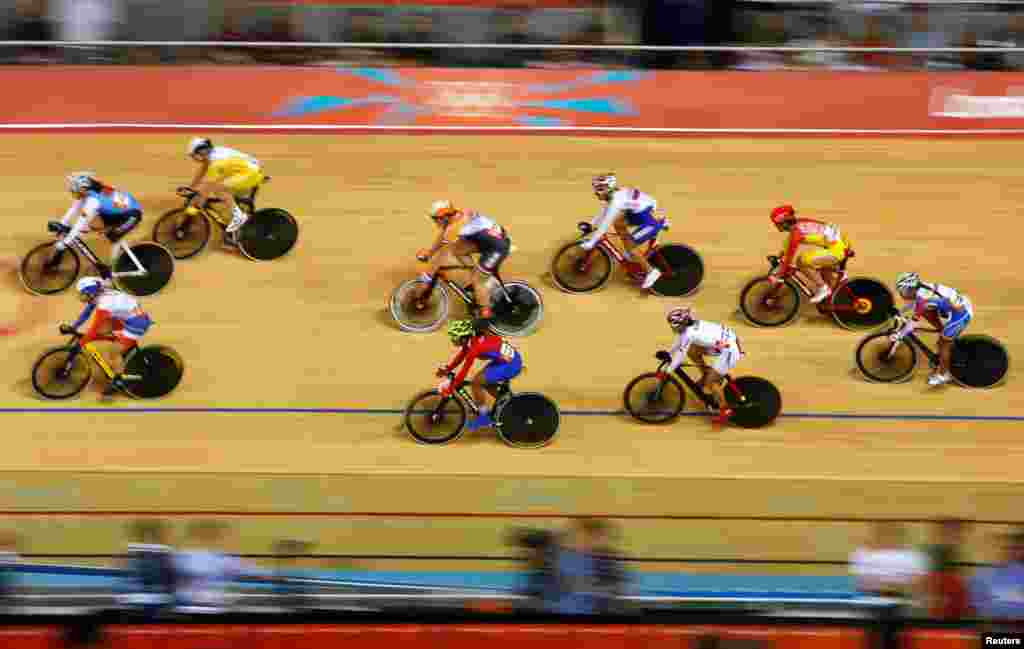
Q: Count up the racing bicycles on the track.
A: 9